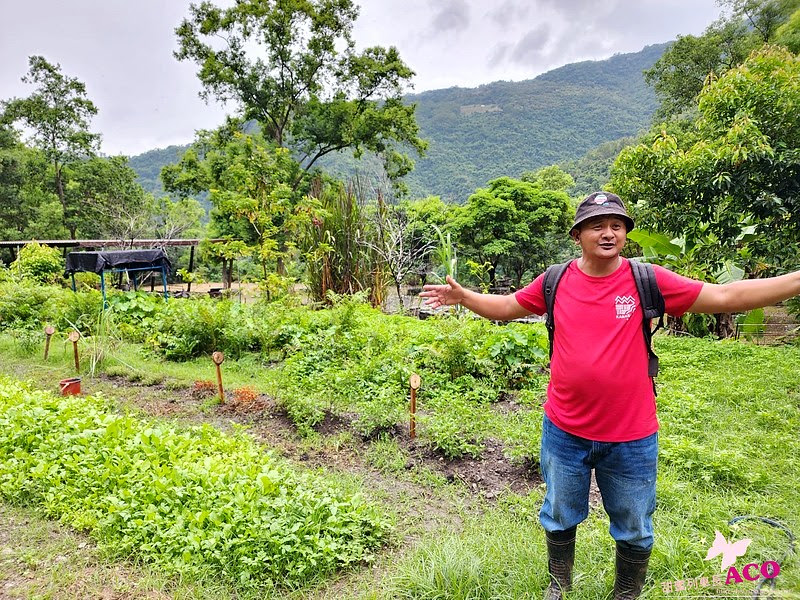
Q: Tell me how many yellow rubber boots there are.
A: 0